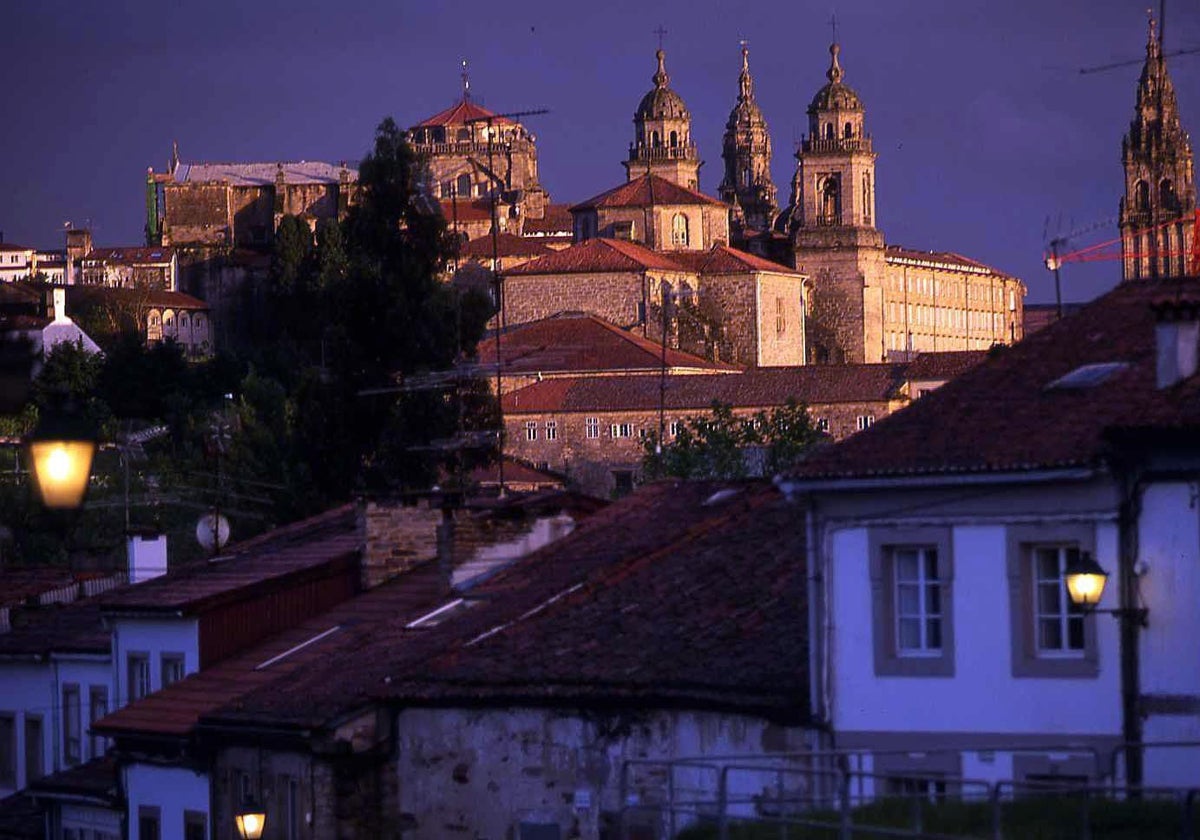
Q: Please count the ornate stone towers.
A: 4